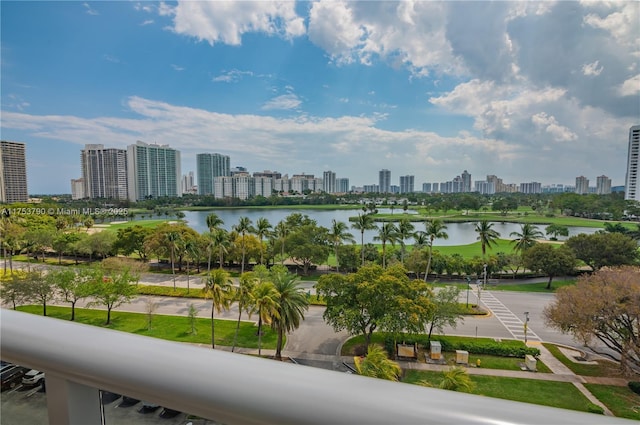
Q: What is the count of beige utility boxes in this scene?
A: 4